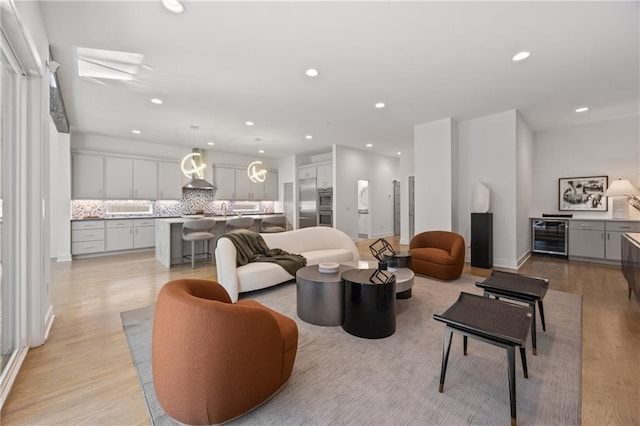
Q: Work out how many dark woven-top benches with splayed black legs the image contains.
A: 2